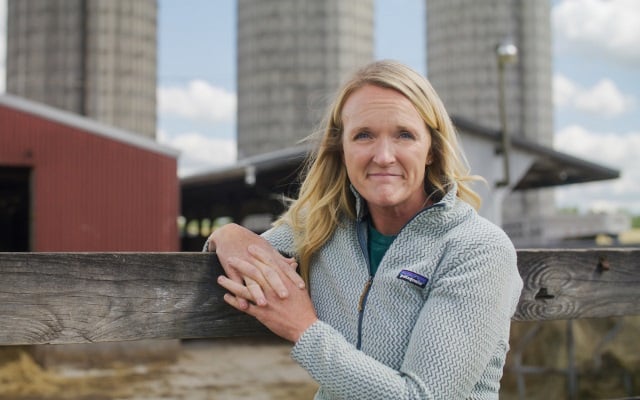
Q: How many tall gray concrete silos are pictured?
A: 3